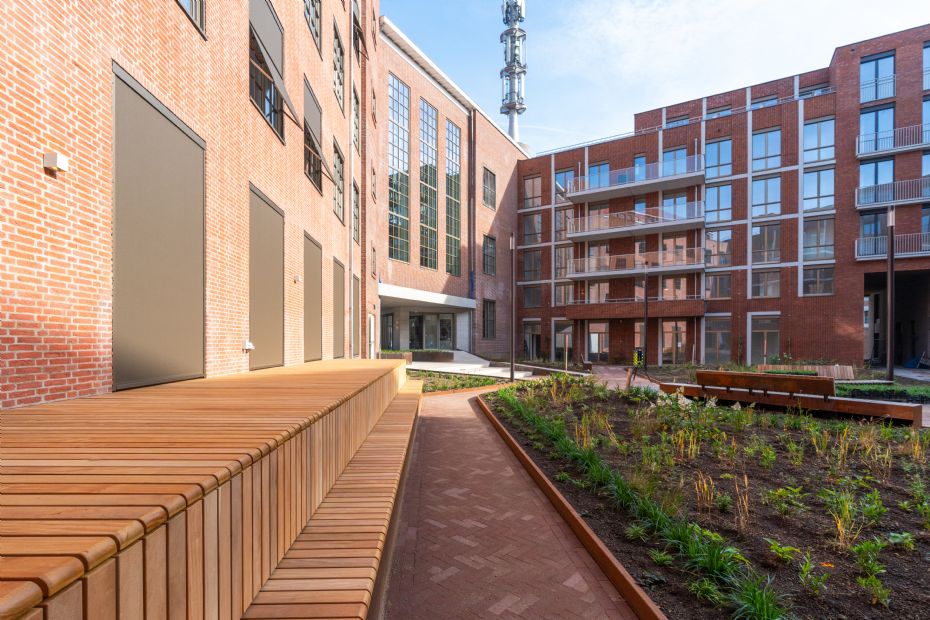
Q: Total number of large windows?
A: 3